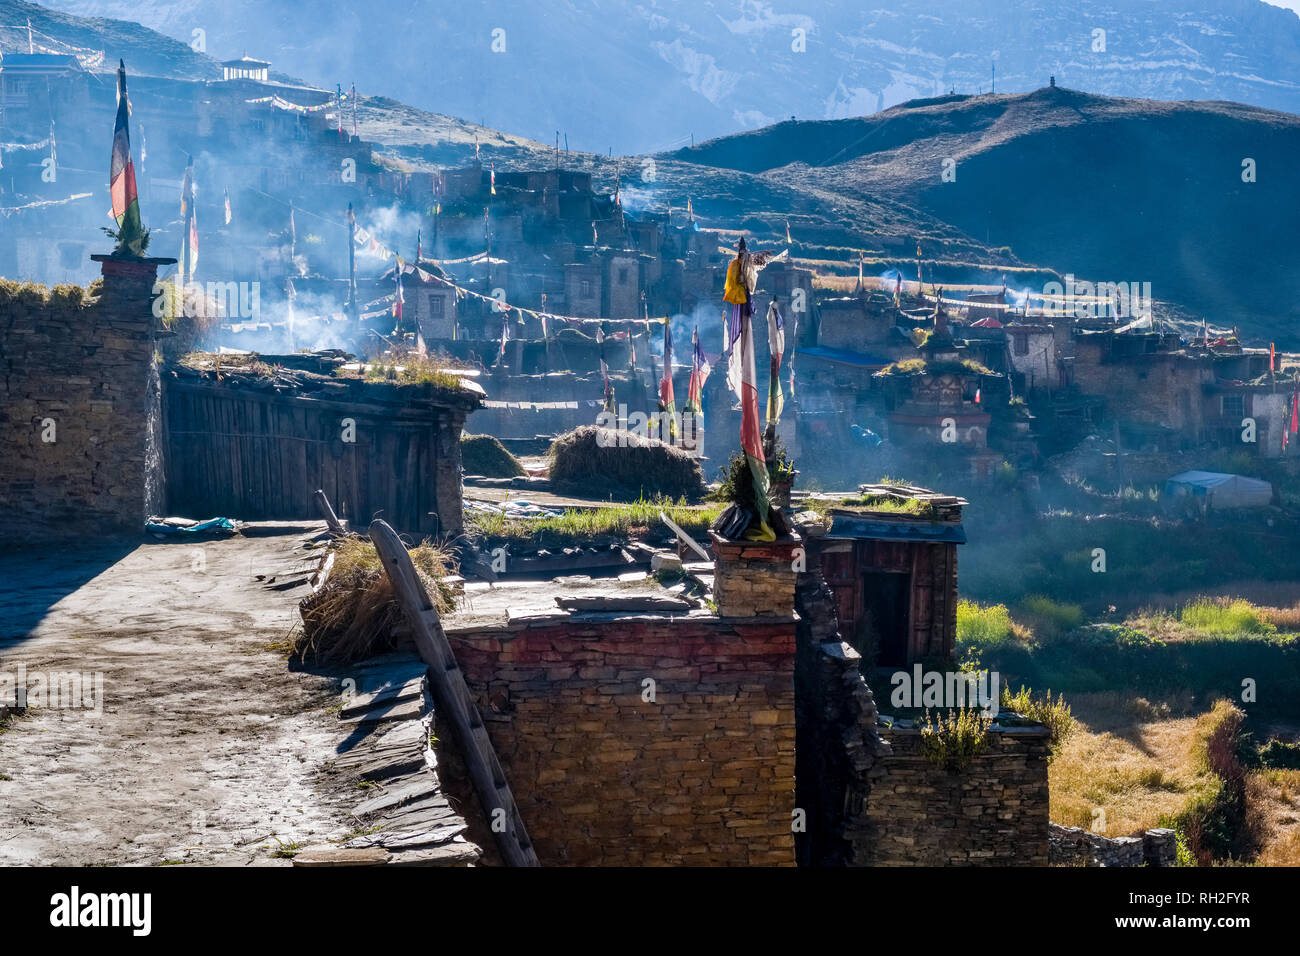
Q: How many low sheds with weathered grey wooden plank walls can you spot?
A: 1